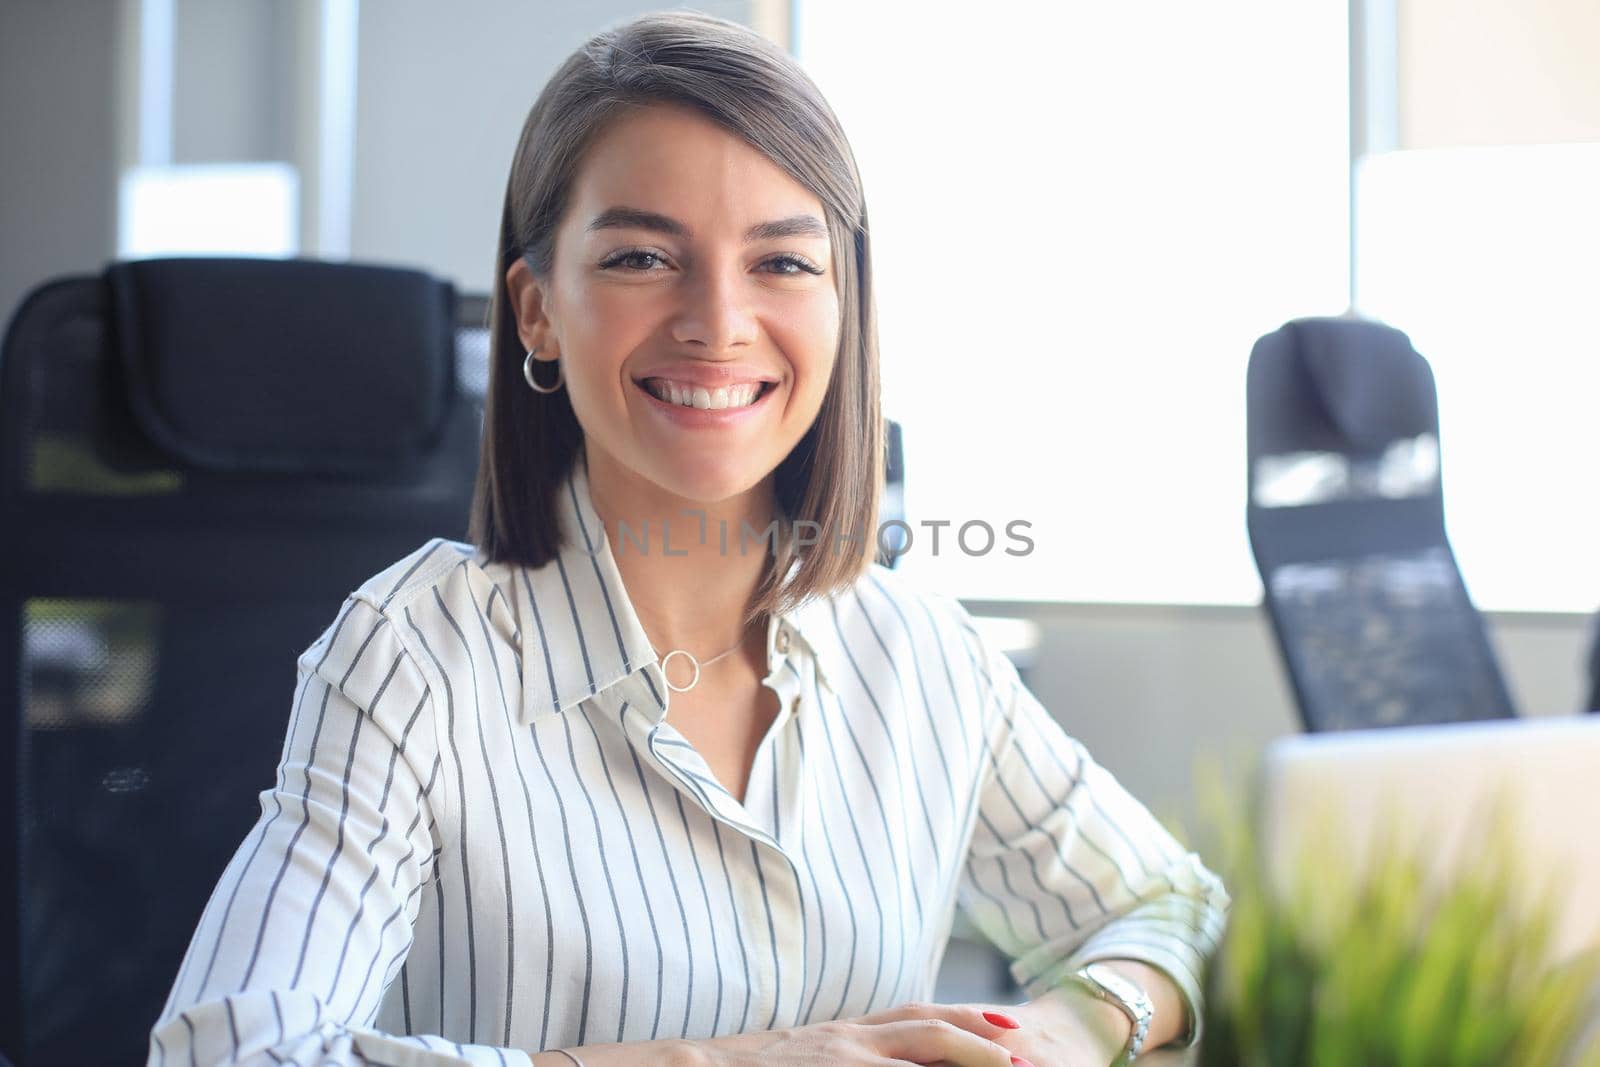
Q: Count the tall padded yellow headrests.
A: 0